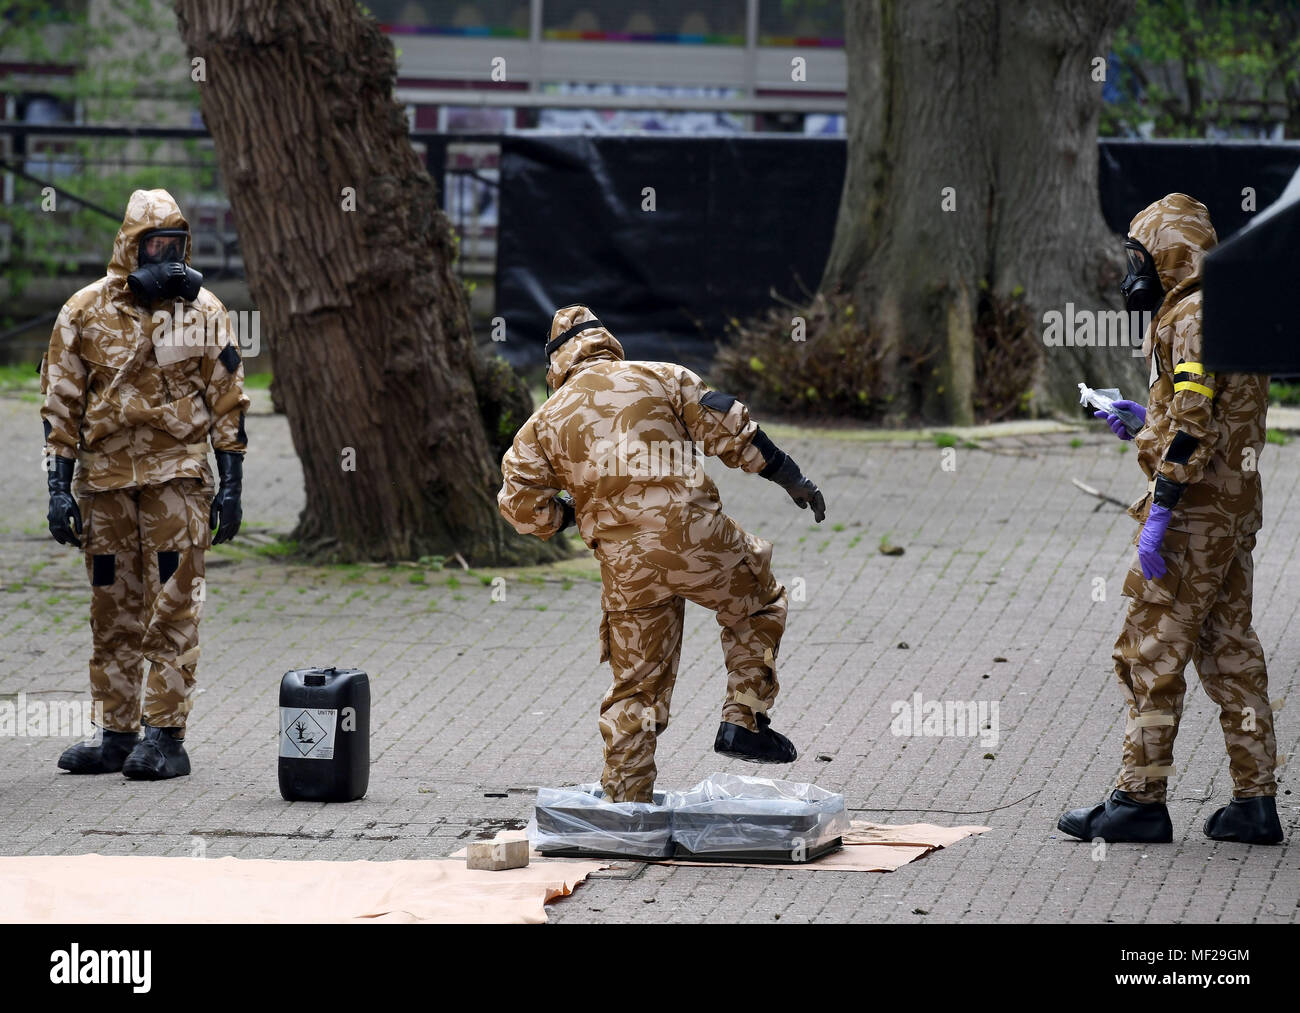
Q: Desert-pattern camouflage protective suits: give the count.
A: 3